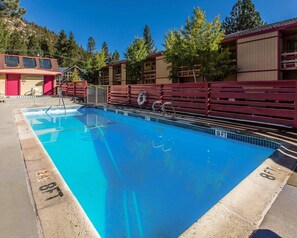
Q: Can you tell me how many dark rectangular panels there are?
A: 3